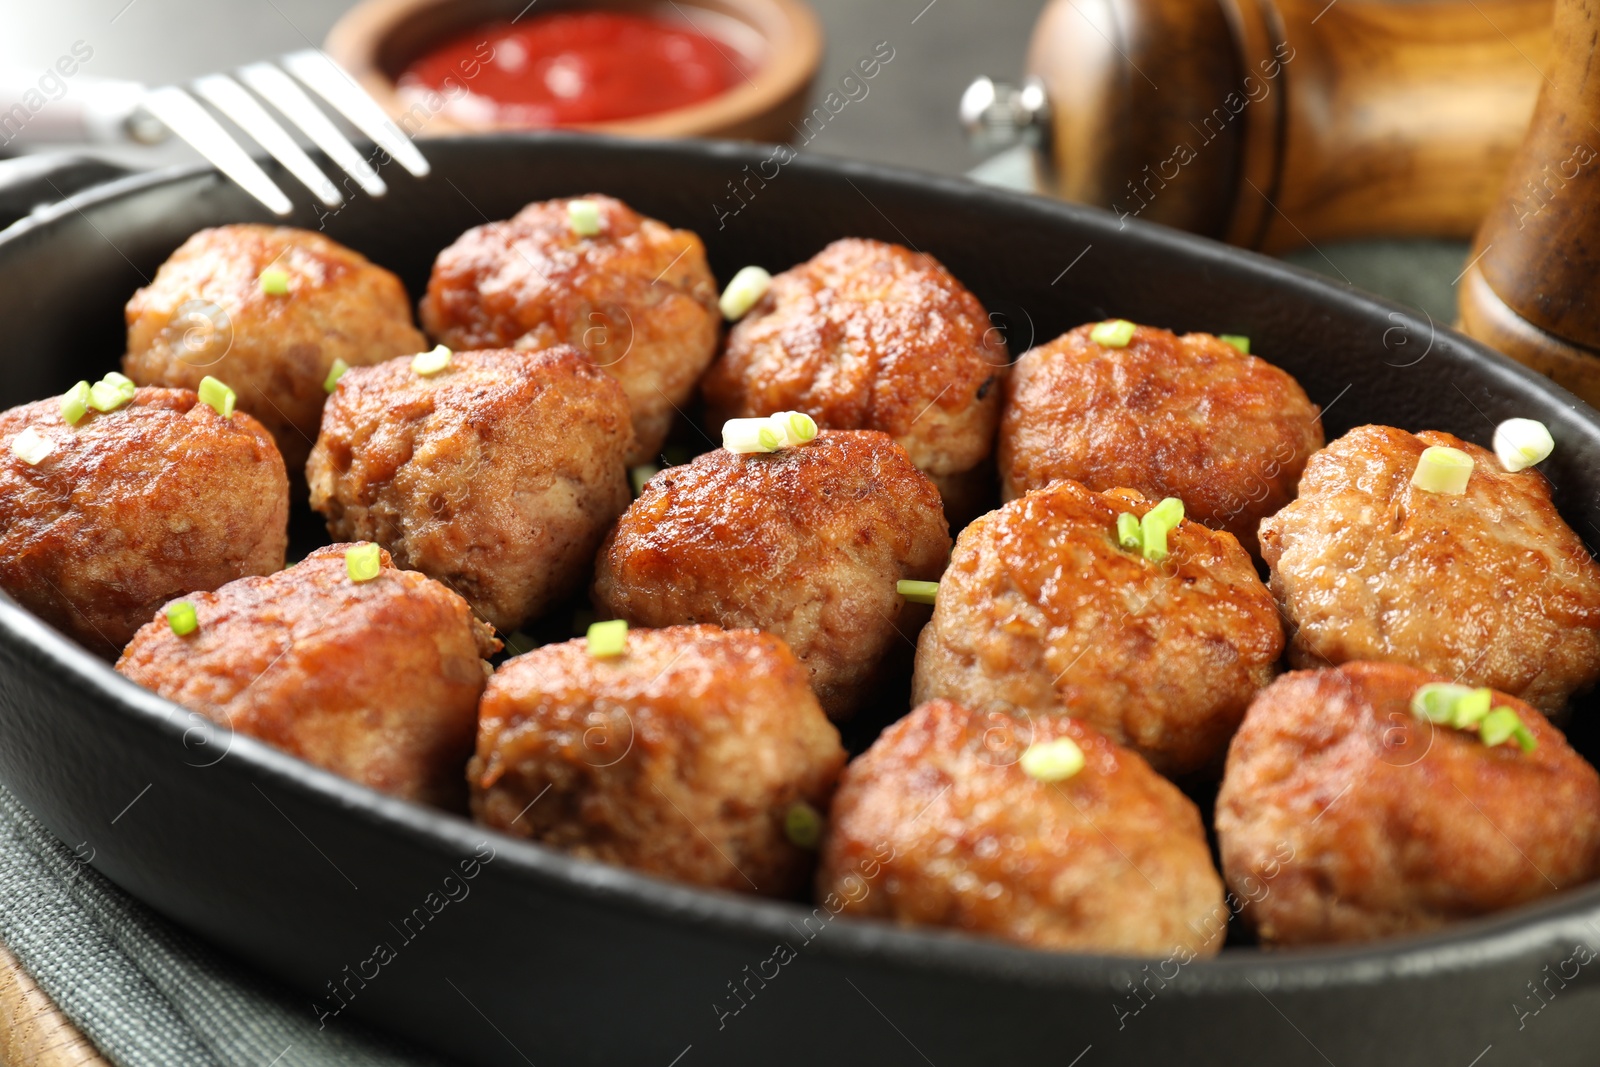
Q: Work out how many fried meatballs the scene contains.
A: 13